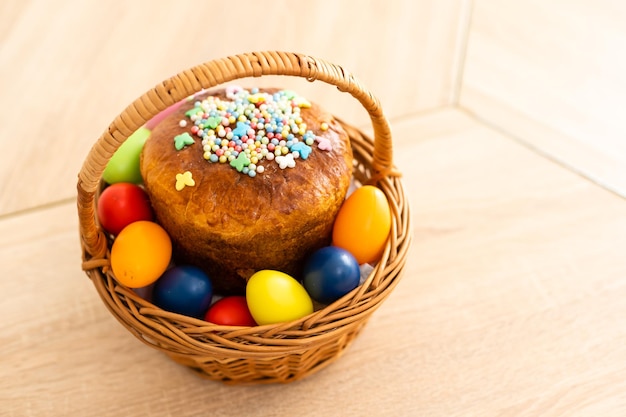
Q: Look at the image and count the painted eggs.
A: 9